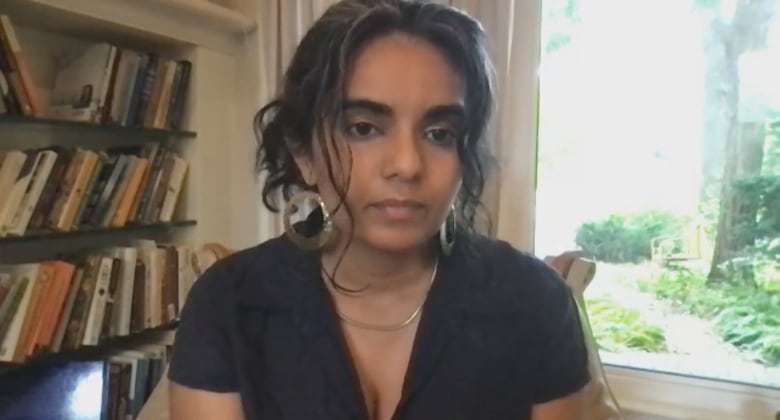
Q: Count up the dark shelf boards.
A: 3